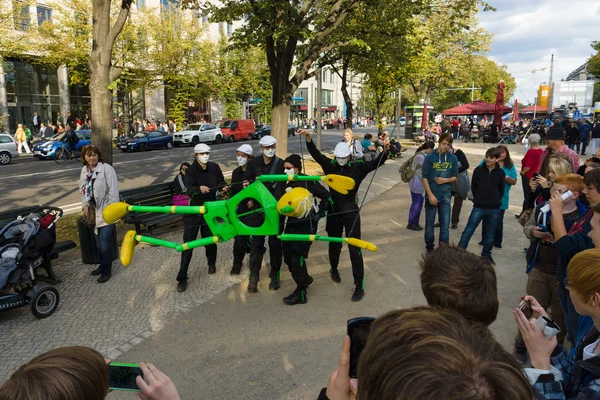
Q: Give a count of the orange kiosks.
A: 1